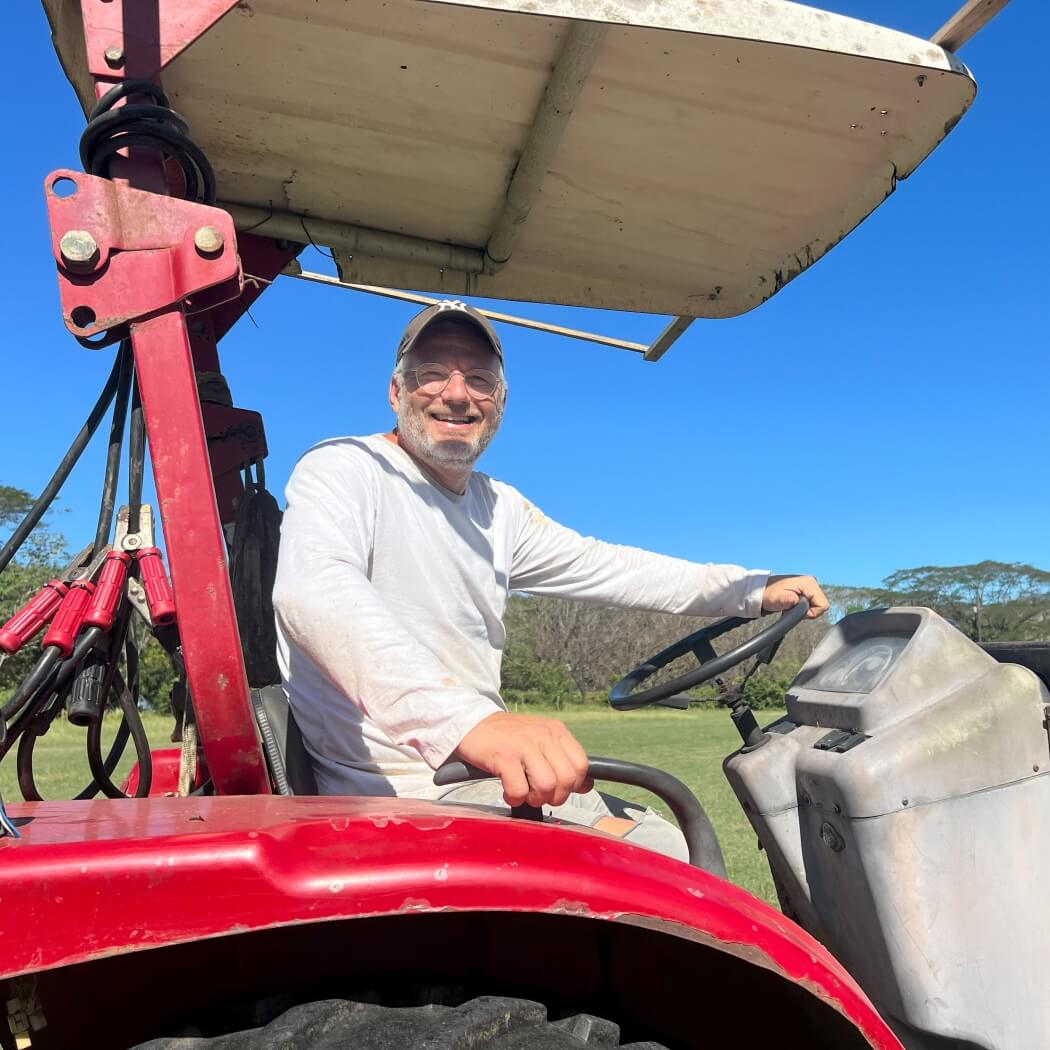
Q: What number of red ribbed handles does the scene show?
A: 4